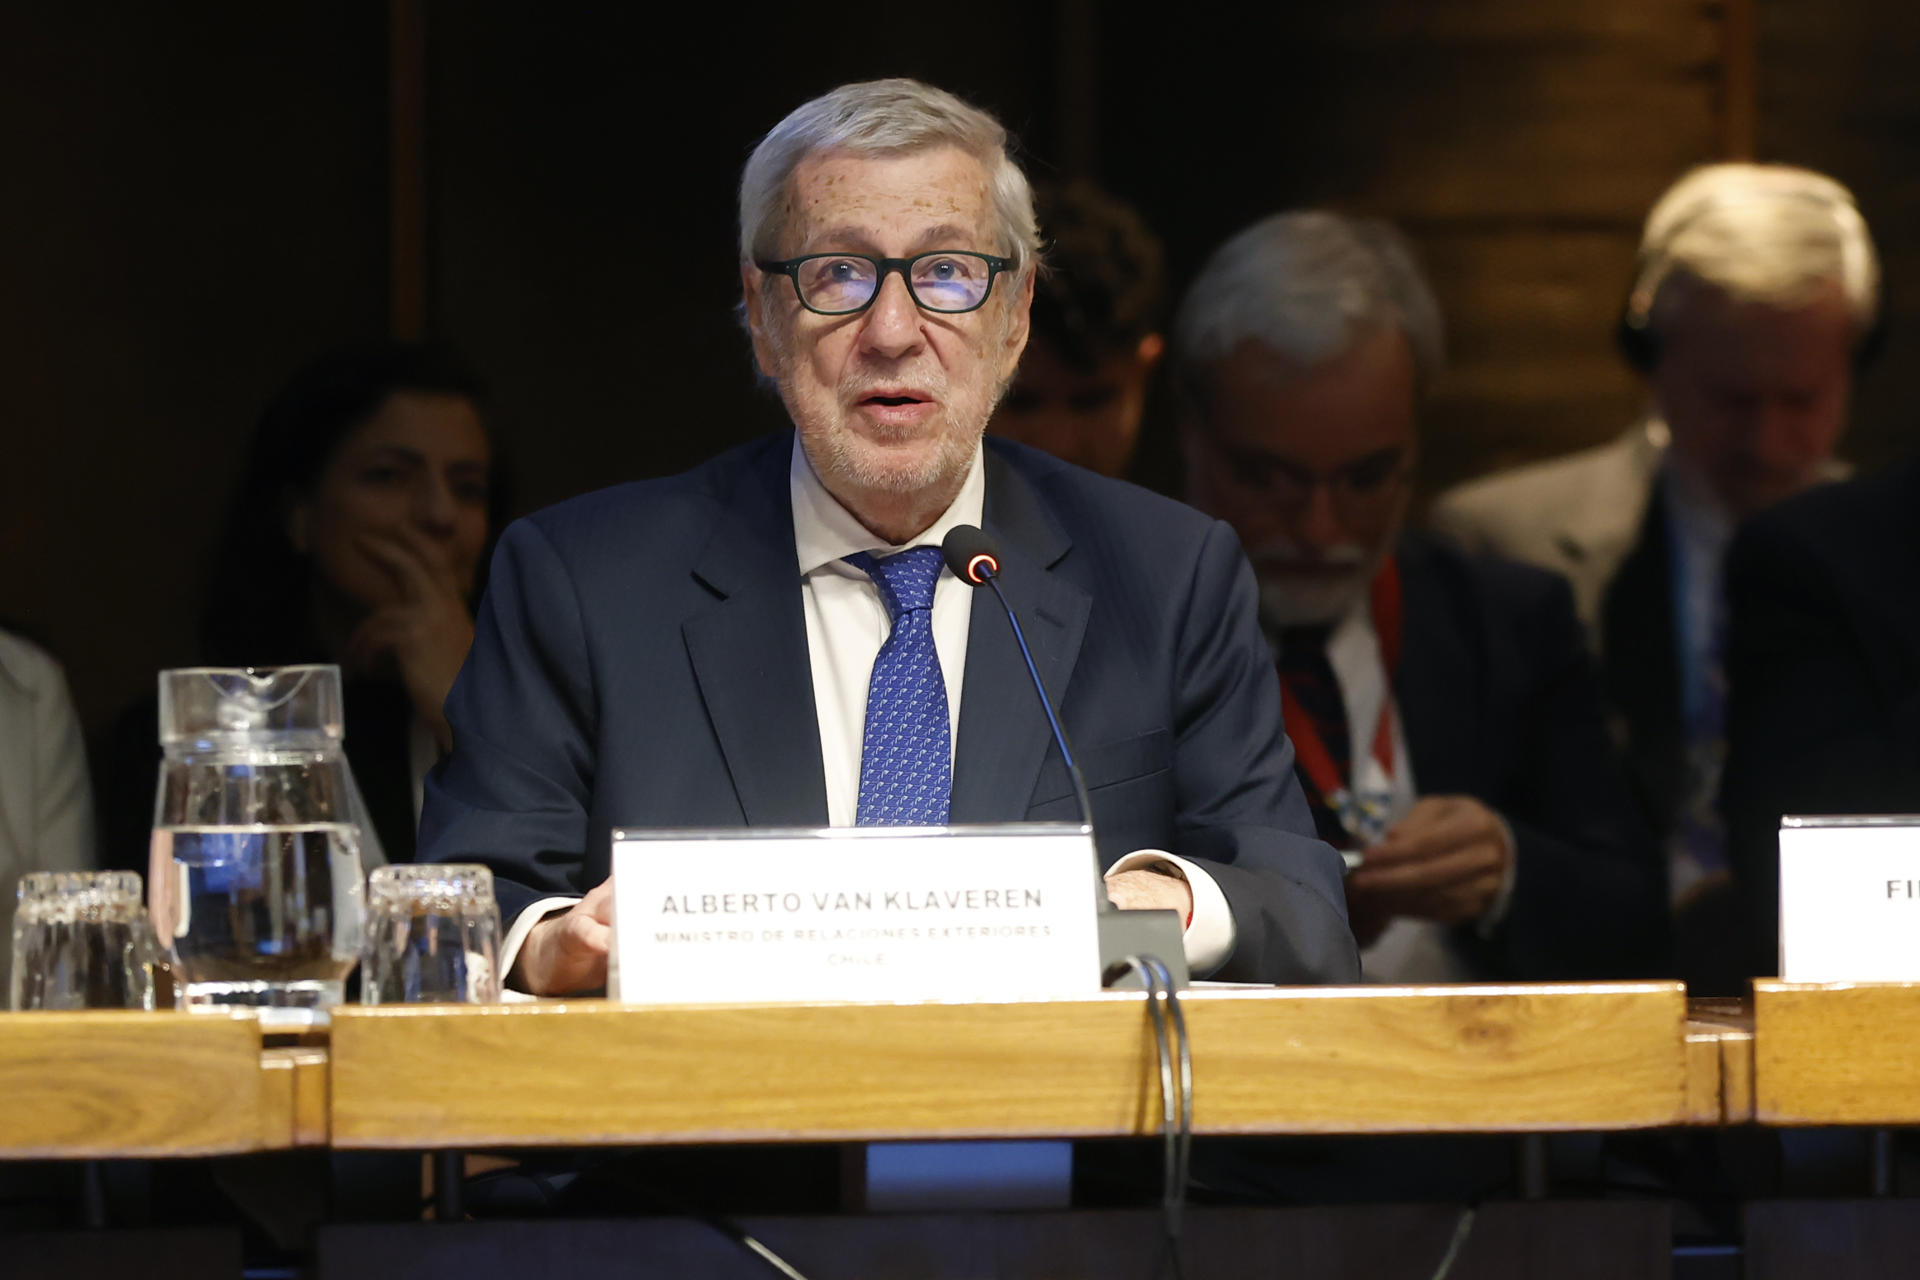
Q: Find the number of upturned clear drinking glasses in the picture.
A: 2